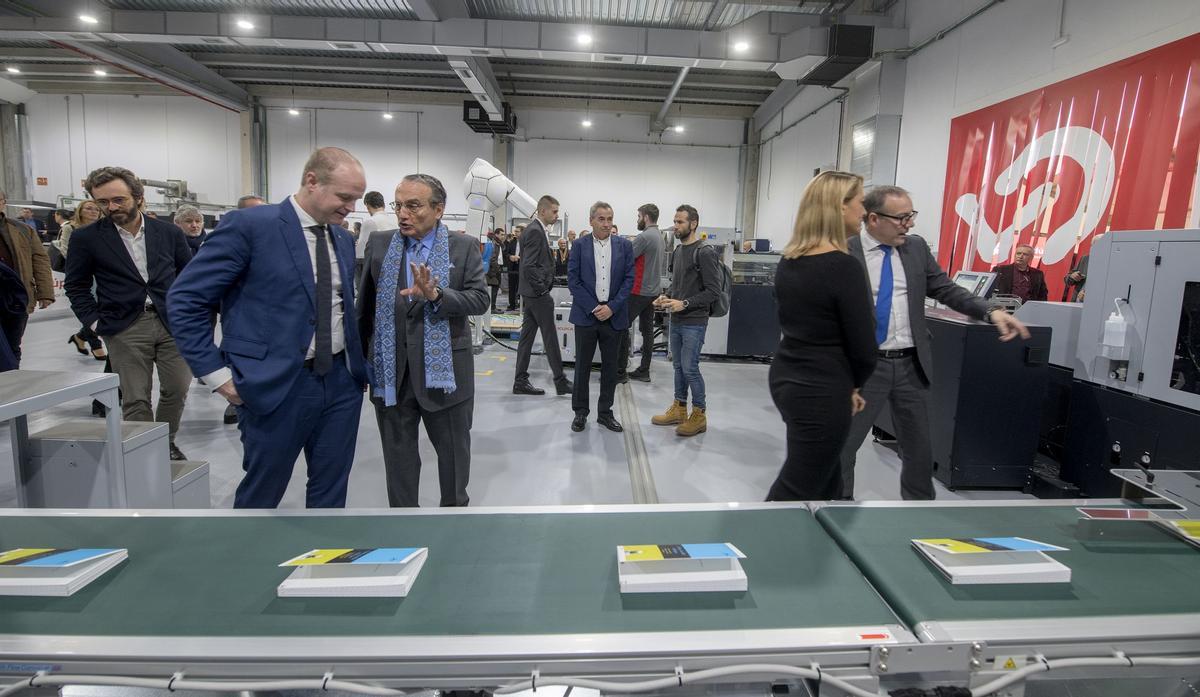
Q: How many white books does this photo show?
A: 4